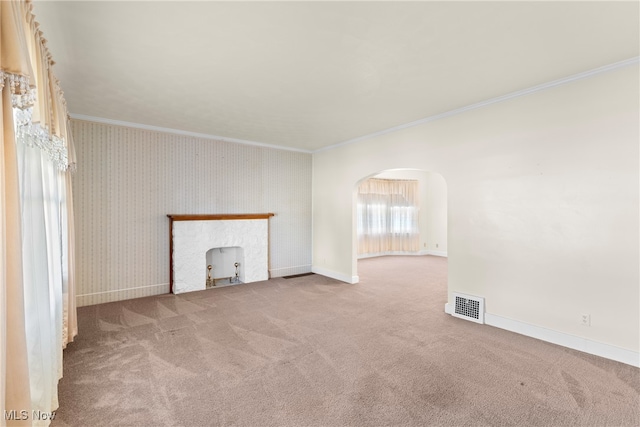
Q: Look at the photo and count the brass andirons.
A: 2